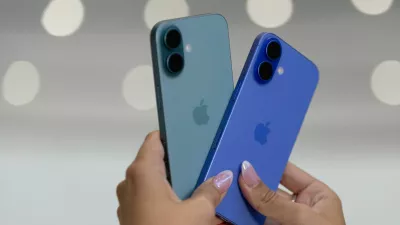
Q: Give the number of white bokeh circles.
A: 7